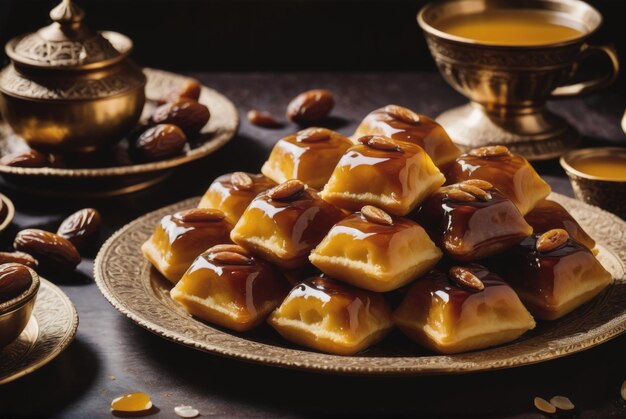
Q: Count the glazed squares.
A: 14